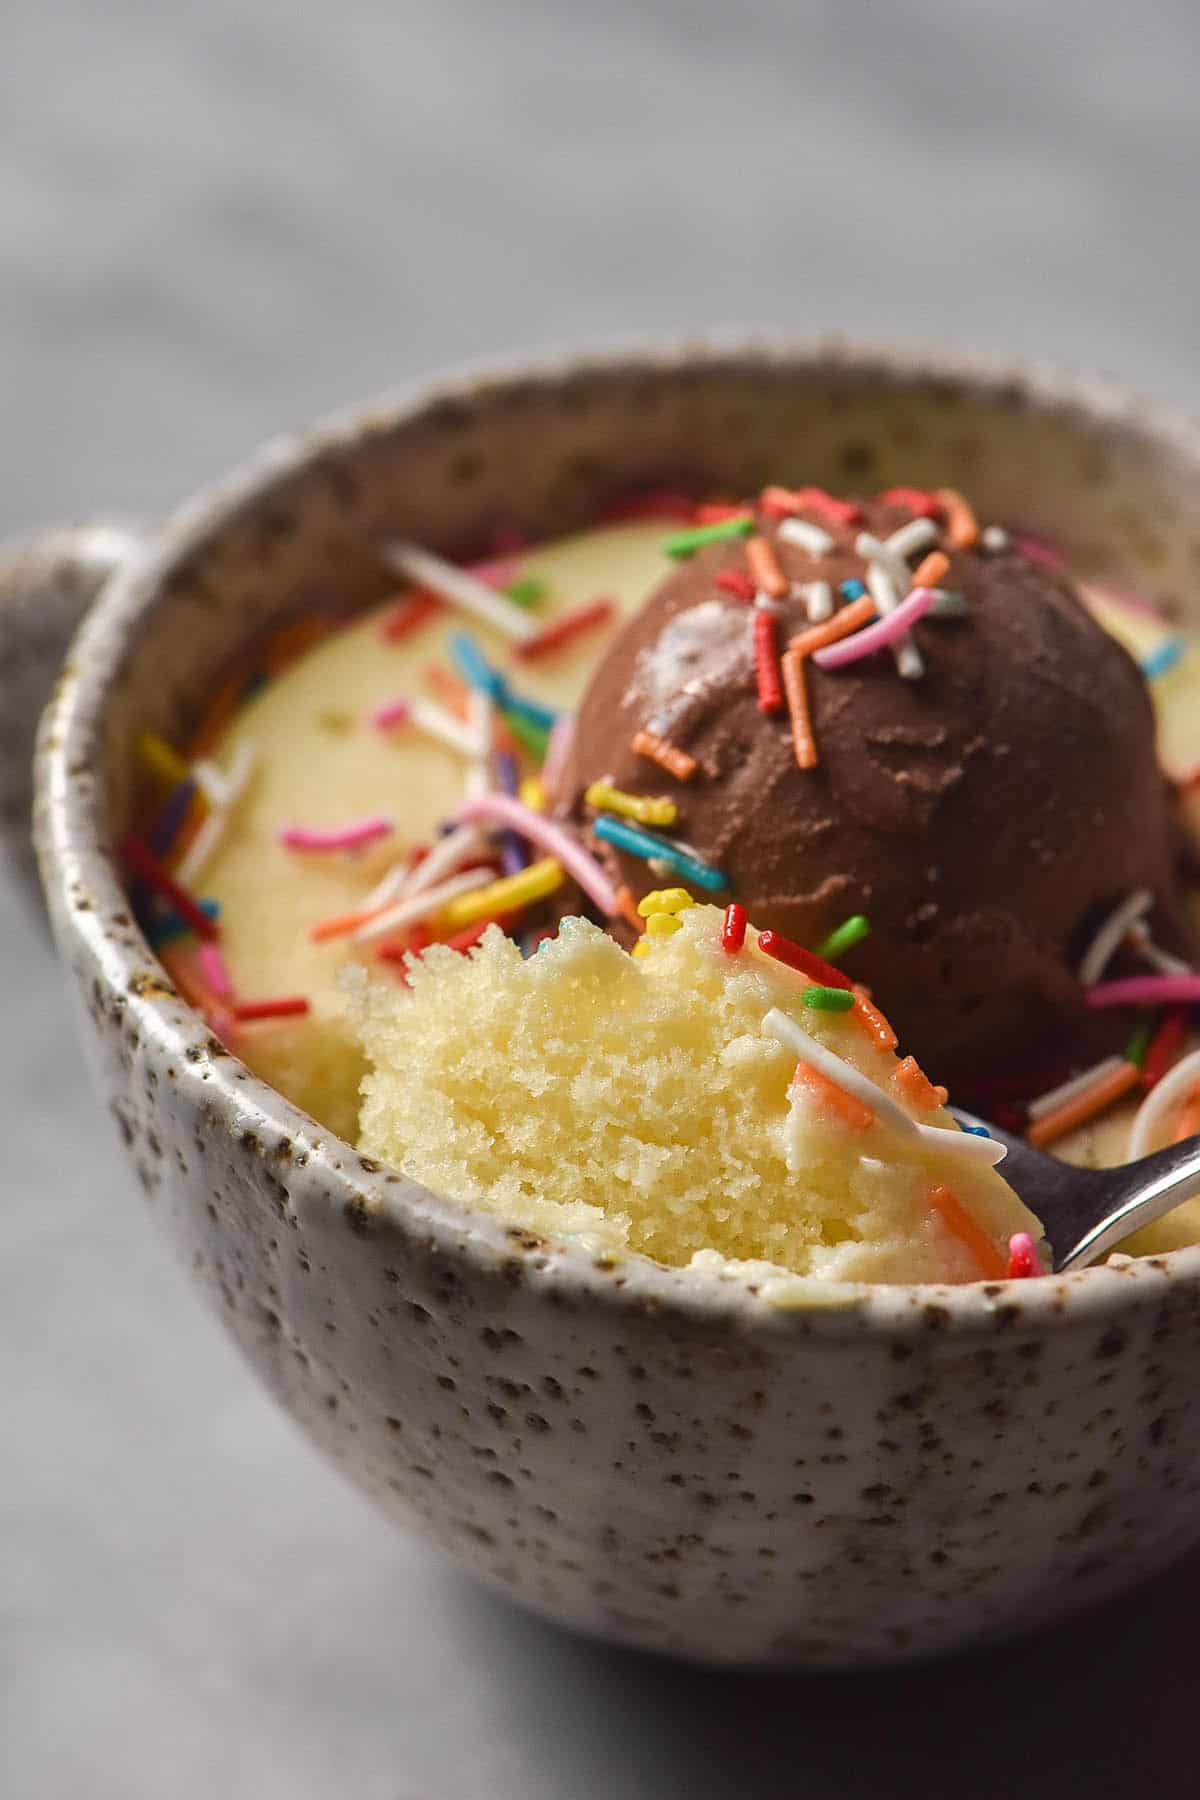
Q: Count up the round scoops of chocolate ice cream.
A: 1